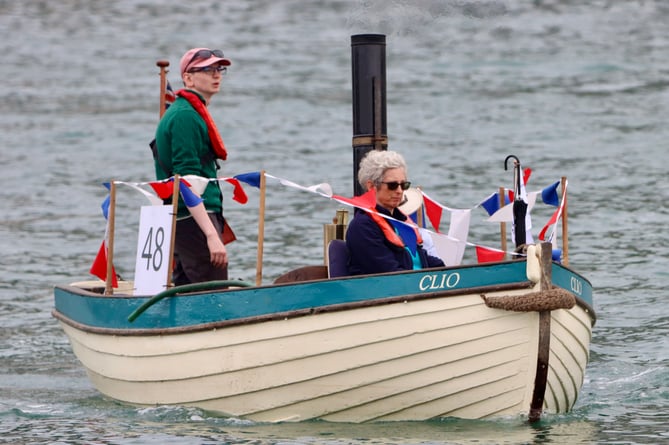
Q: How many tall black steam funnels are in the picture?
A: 1